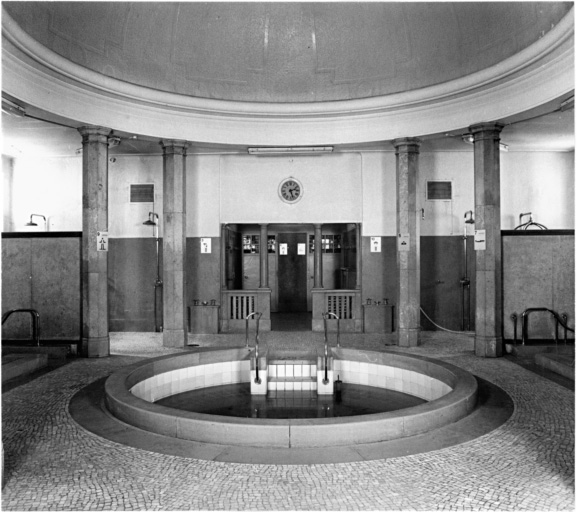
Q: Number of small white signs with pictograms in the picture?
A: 7